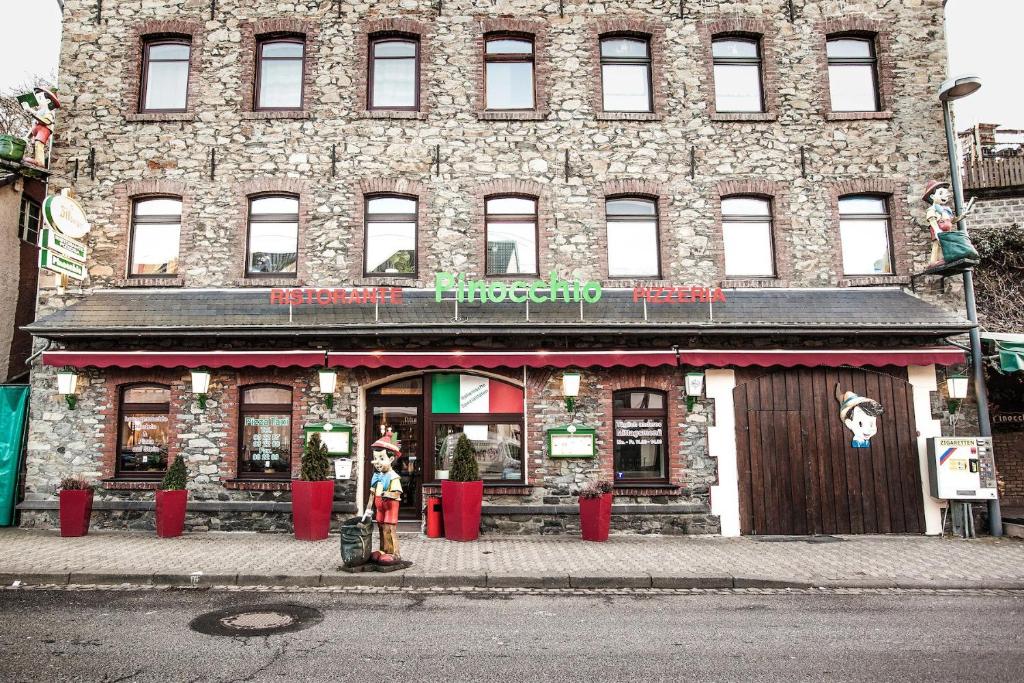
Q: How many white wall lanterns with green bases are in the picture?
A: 6